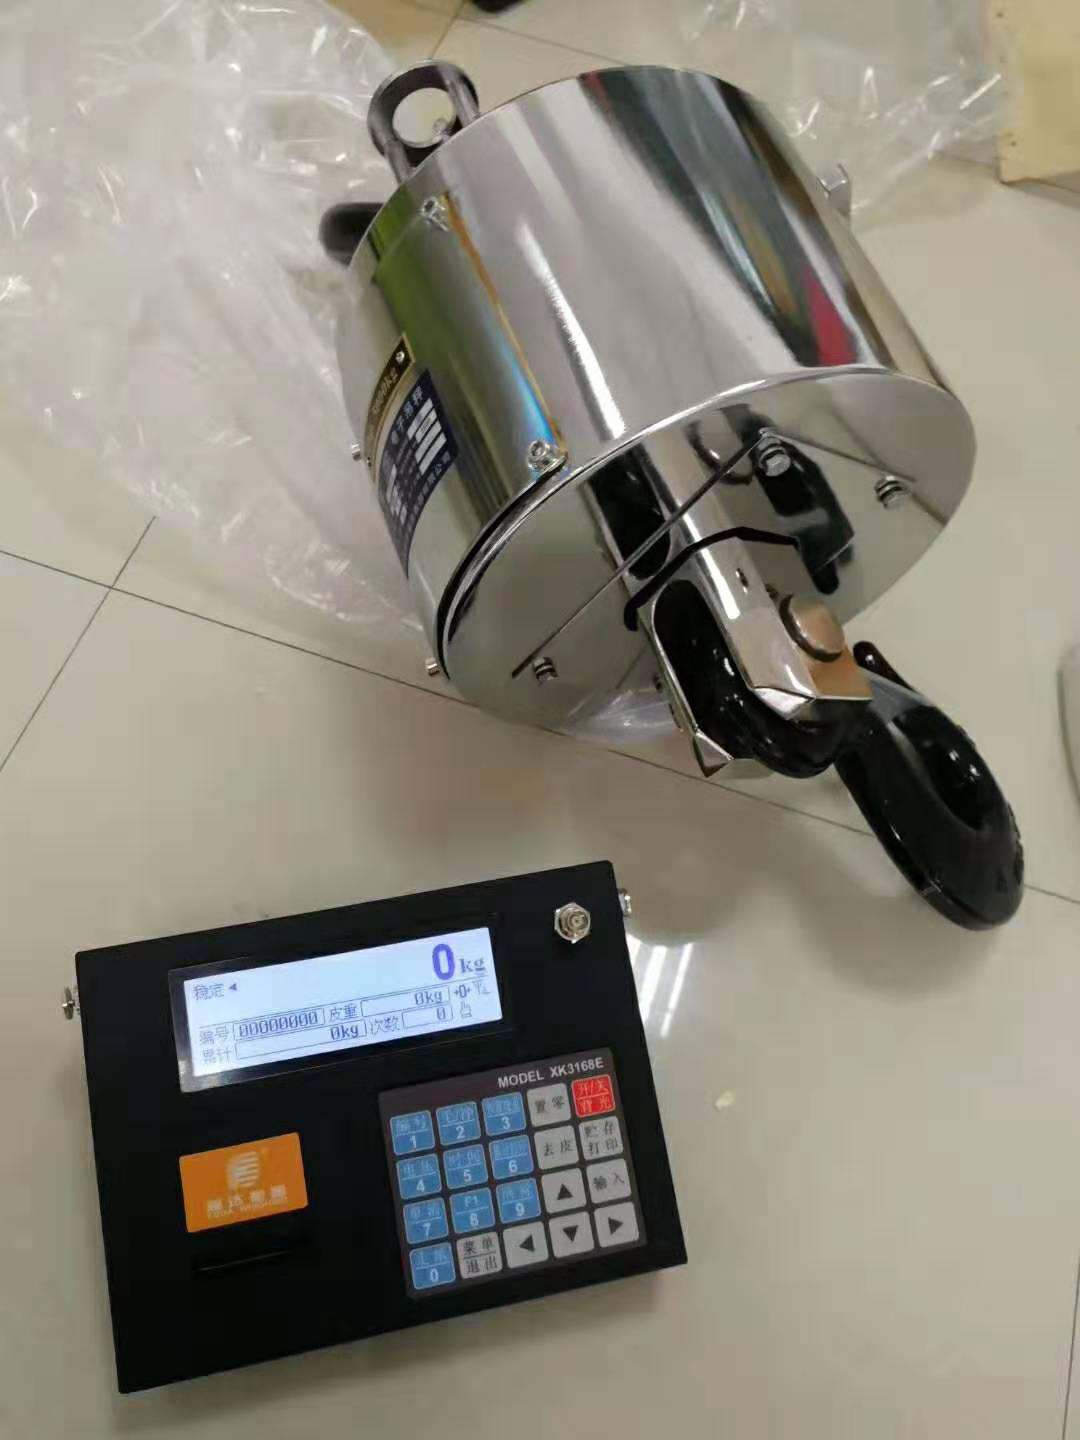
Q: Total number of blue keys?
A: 10